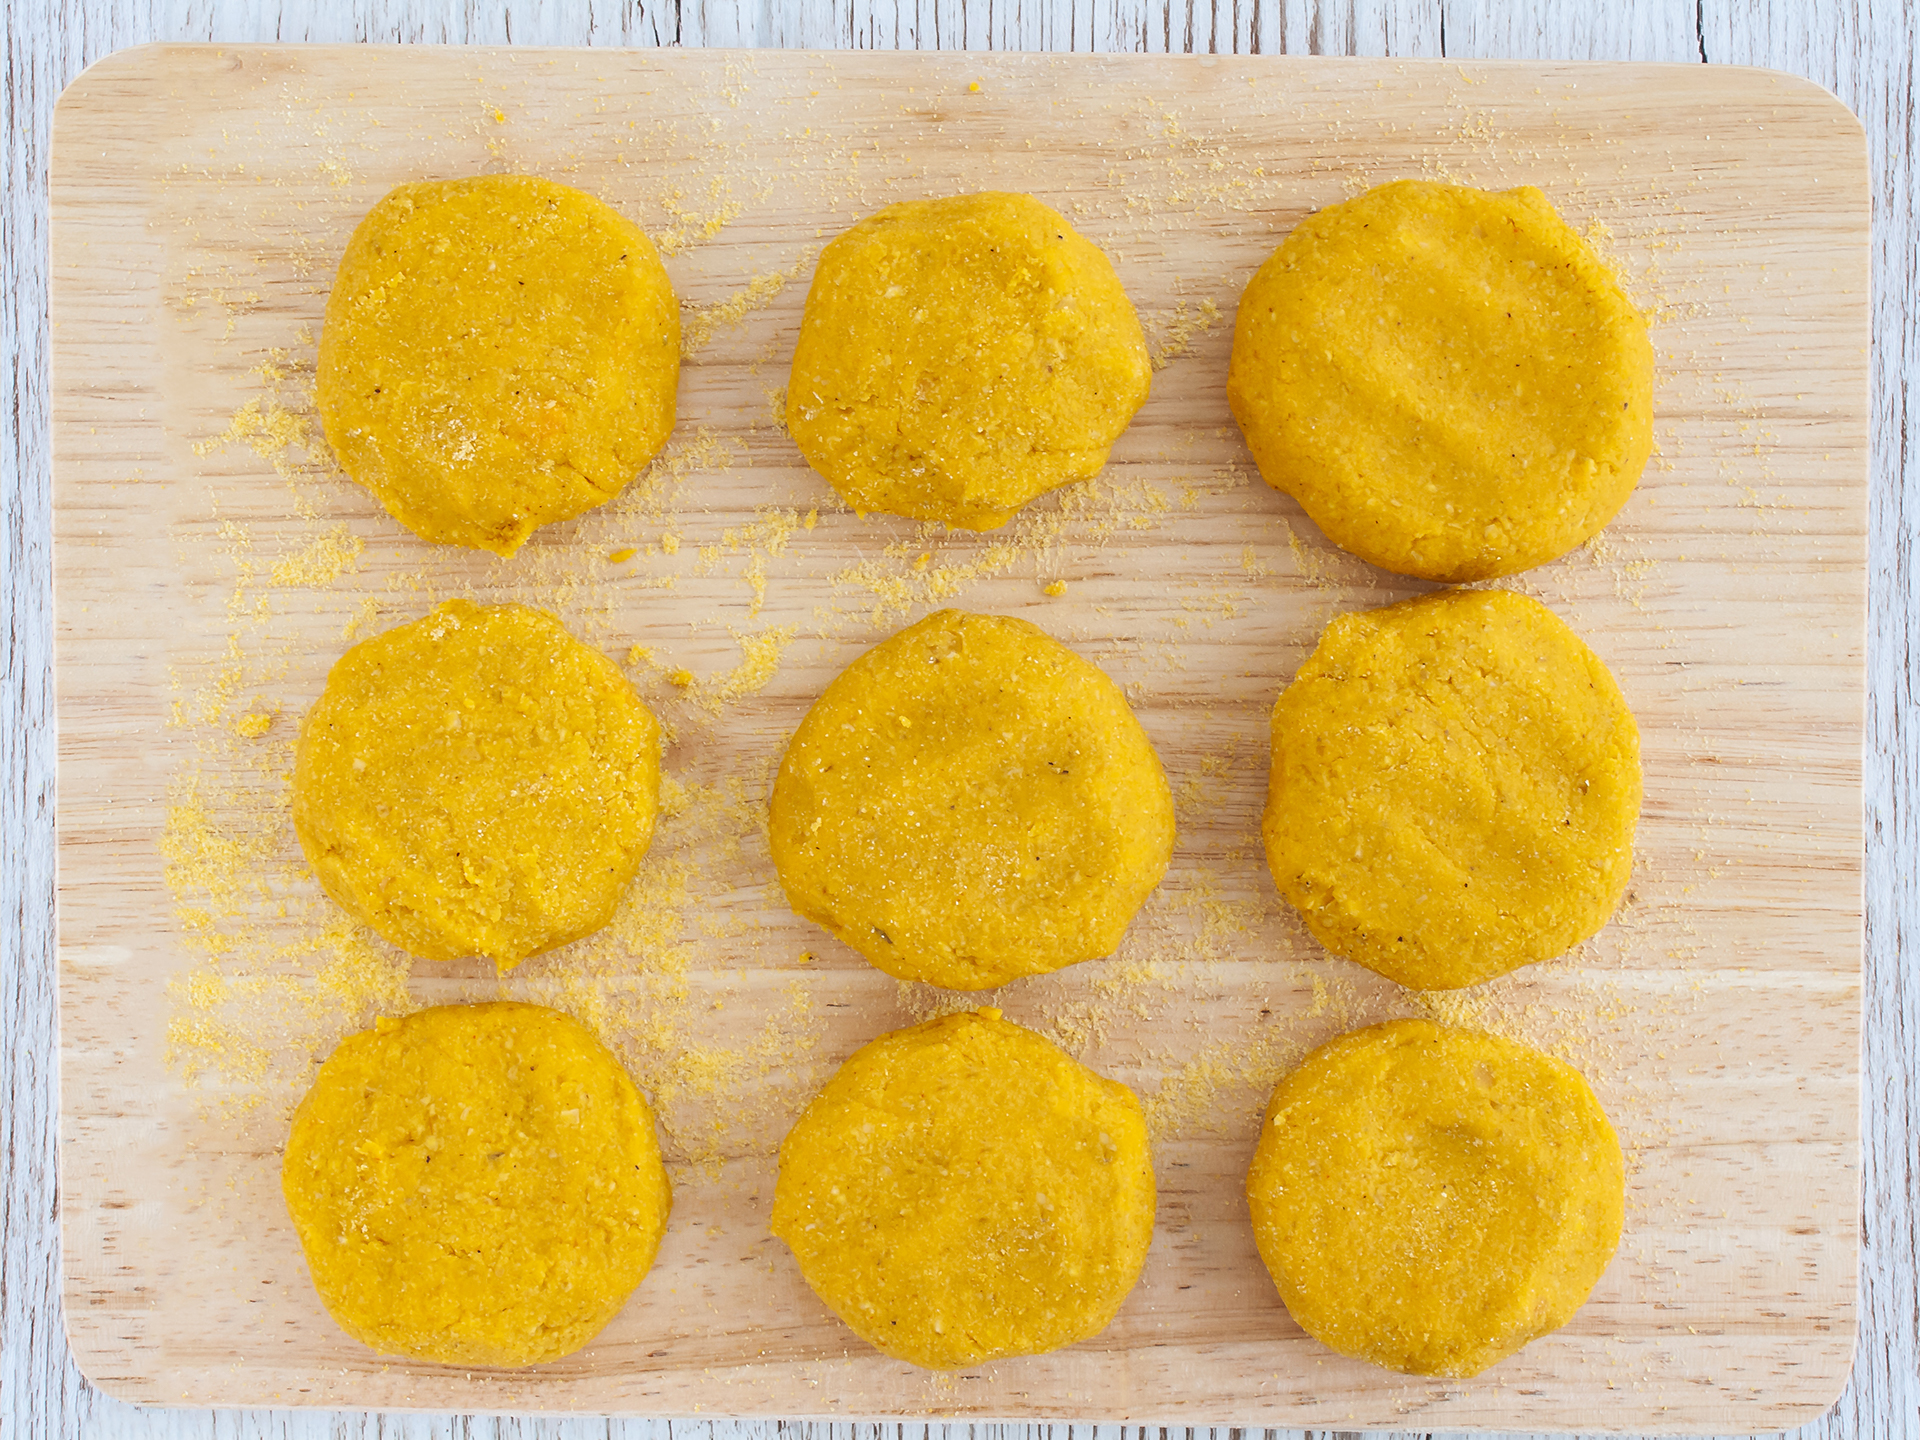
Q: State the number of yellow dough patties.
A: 9